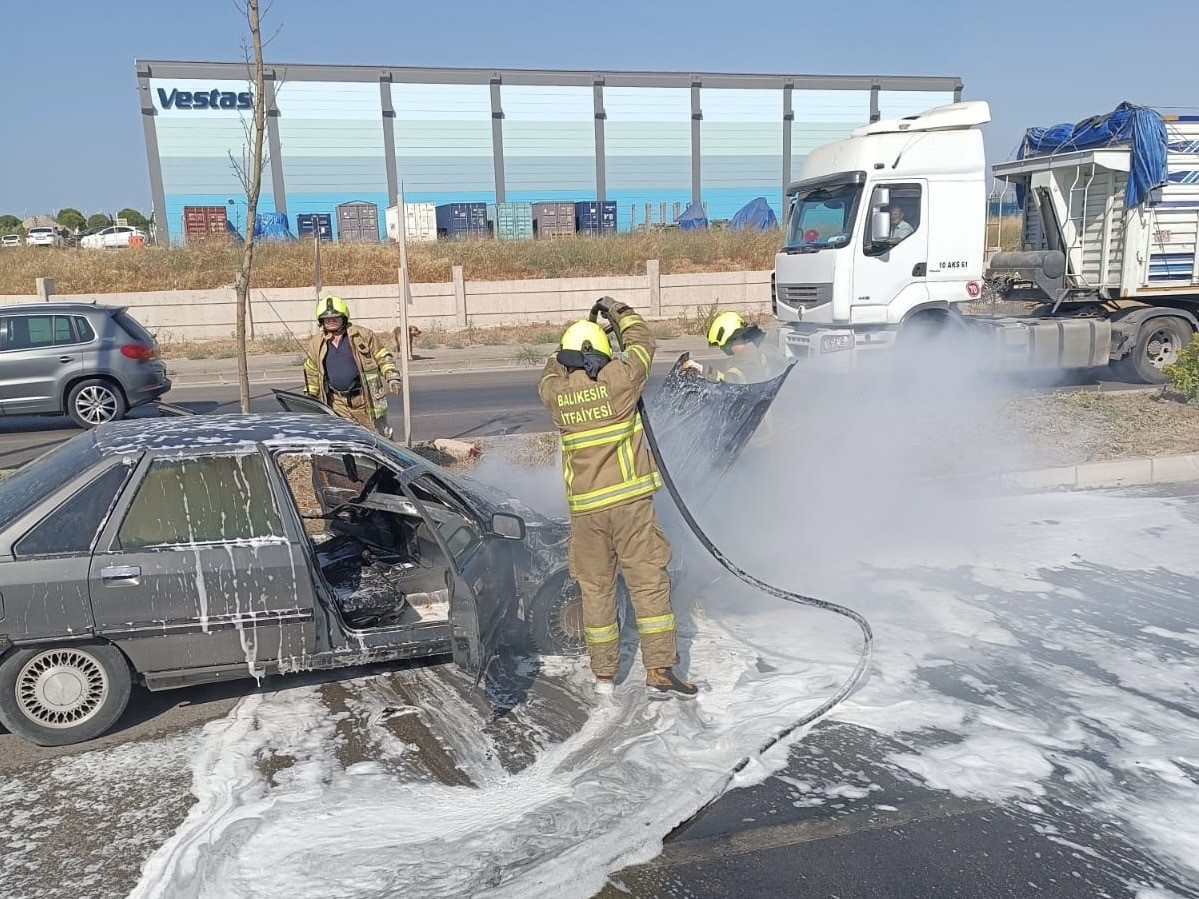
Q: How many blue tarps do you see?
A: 4